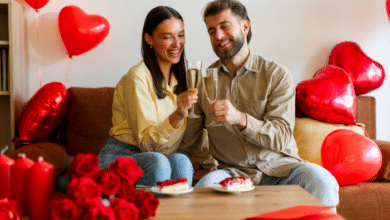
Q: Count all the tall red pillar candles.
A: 3